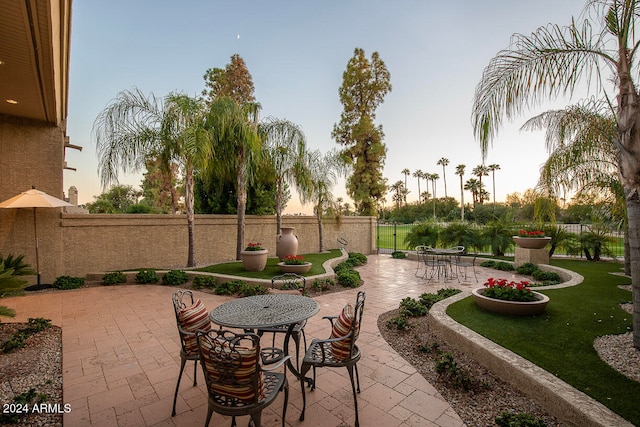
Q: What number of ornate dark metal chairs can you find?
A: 4